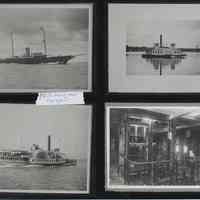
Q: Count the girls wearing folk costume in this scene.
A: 0